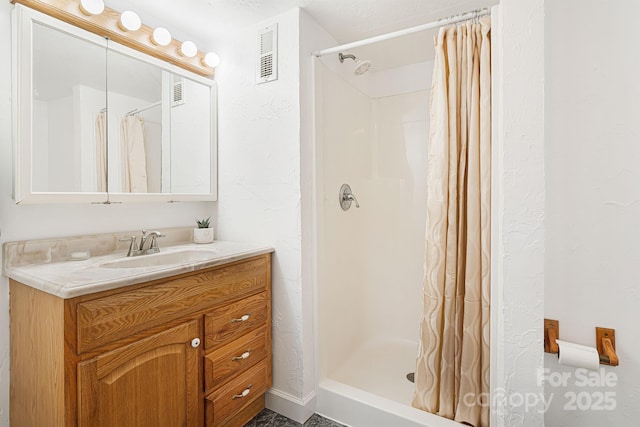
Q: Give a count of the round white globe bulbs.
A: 5